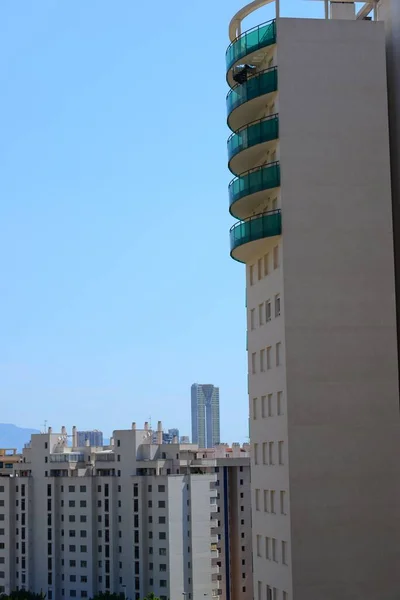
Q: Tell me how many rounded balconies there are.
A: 5